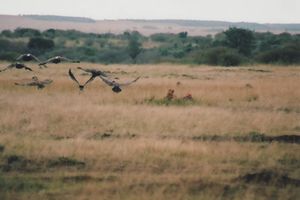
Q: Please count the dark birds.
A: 7